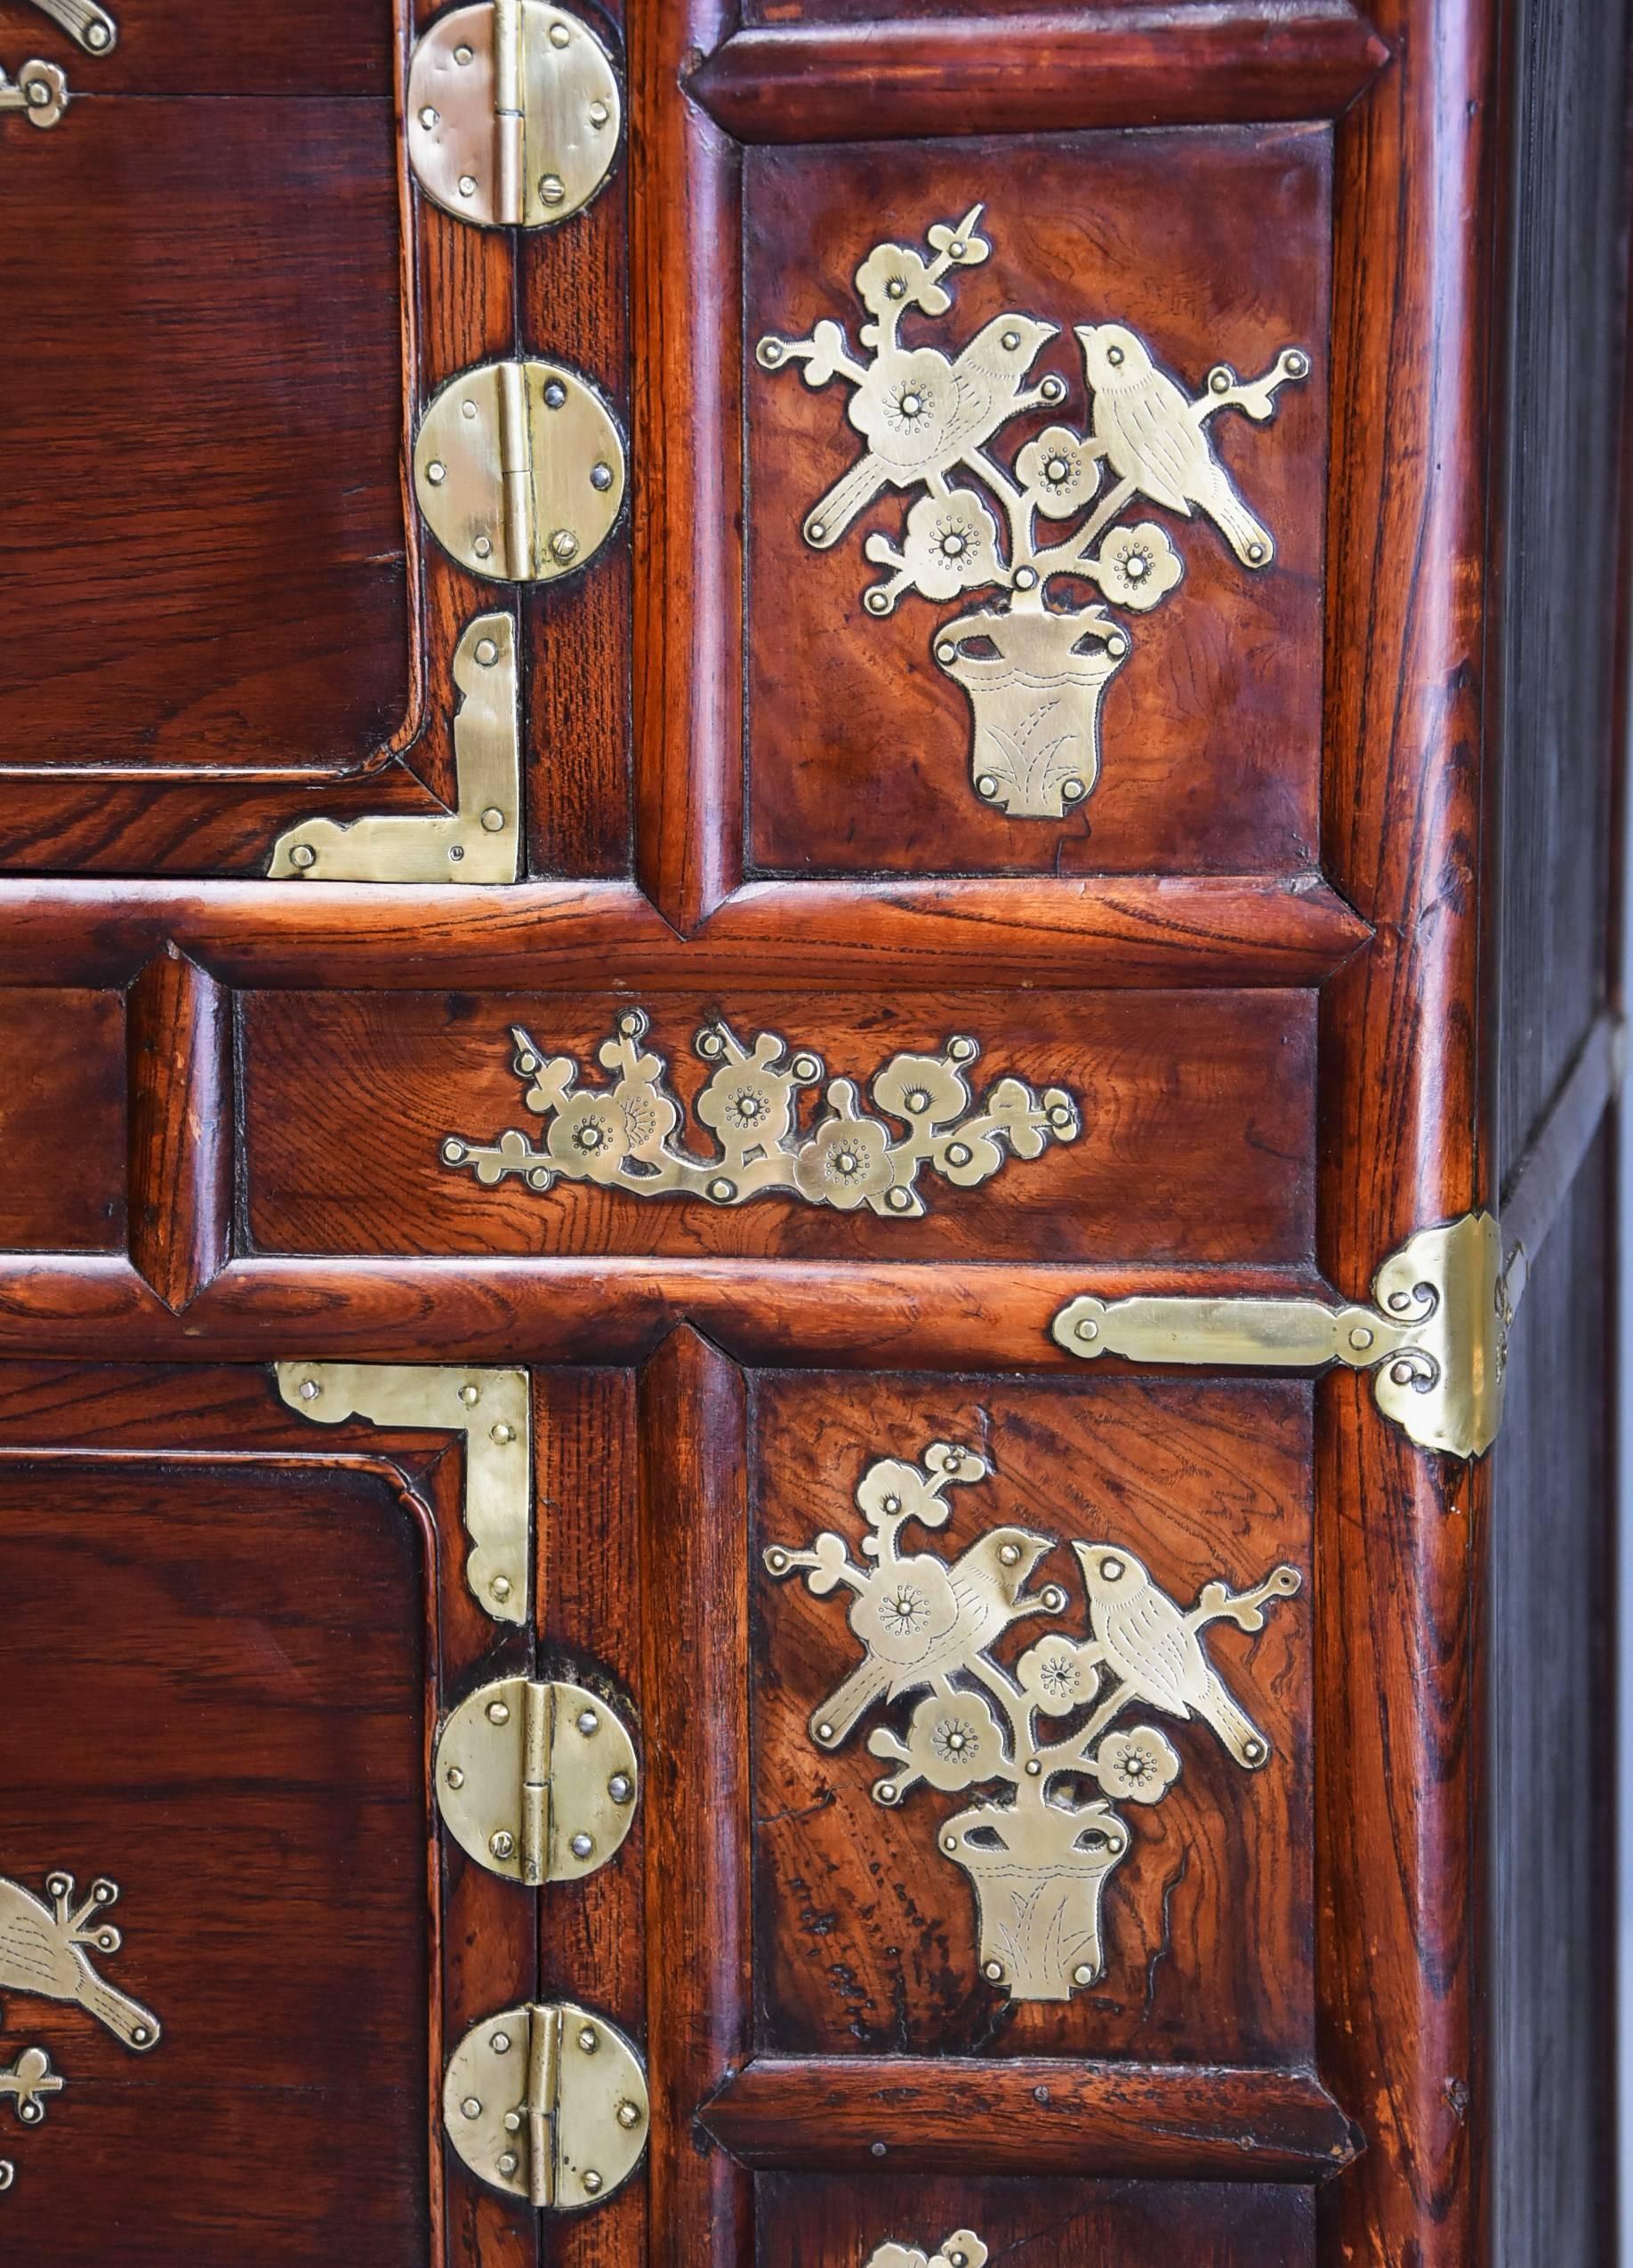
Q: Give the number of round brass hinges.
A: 4